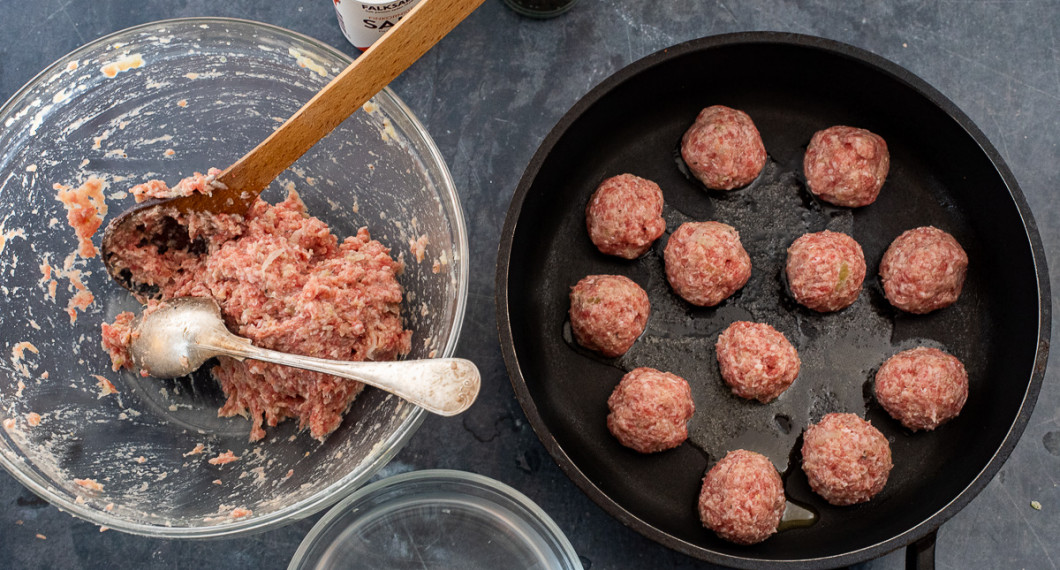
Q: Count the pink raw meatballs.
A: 12